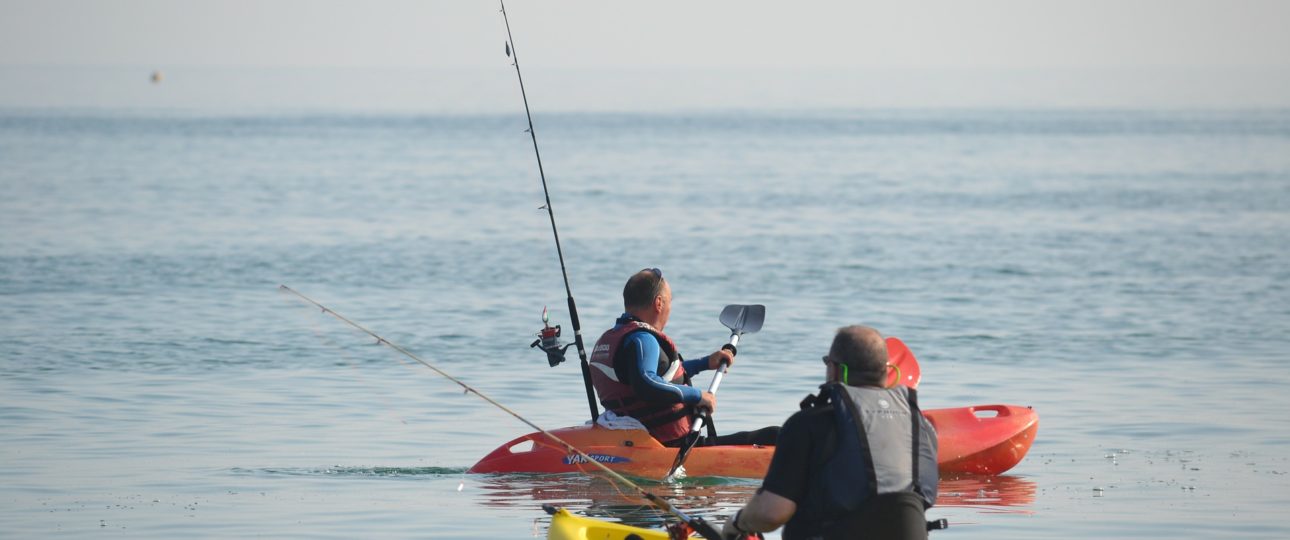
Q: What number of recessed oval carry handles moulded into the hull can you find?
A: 2